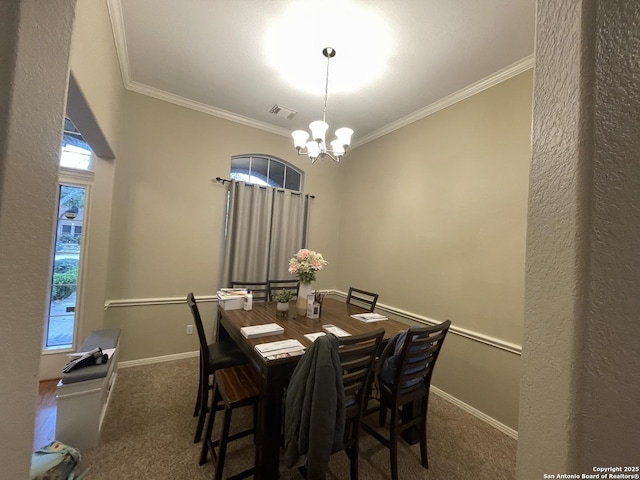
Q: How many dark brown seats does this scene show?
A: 7